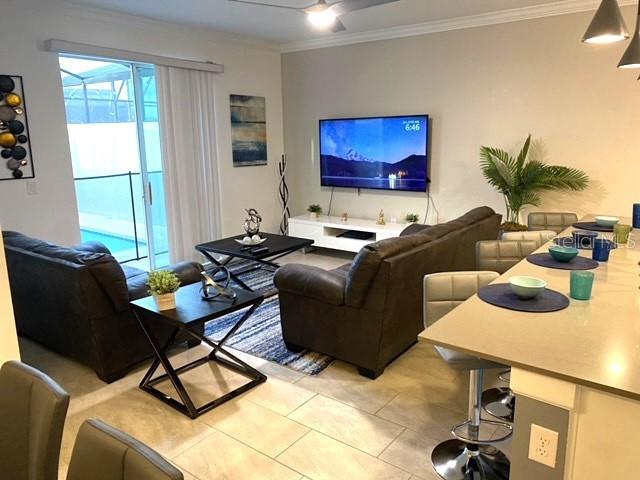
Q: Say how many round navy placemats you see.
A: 4